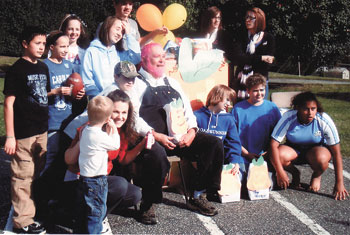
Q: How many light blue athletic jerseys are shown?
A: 1